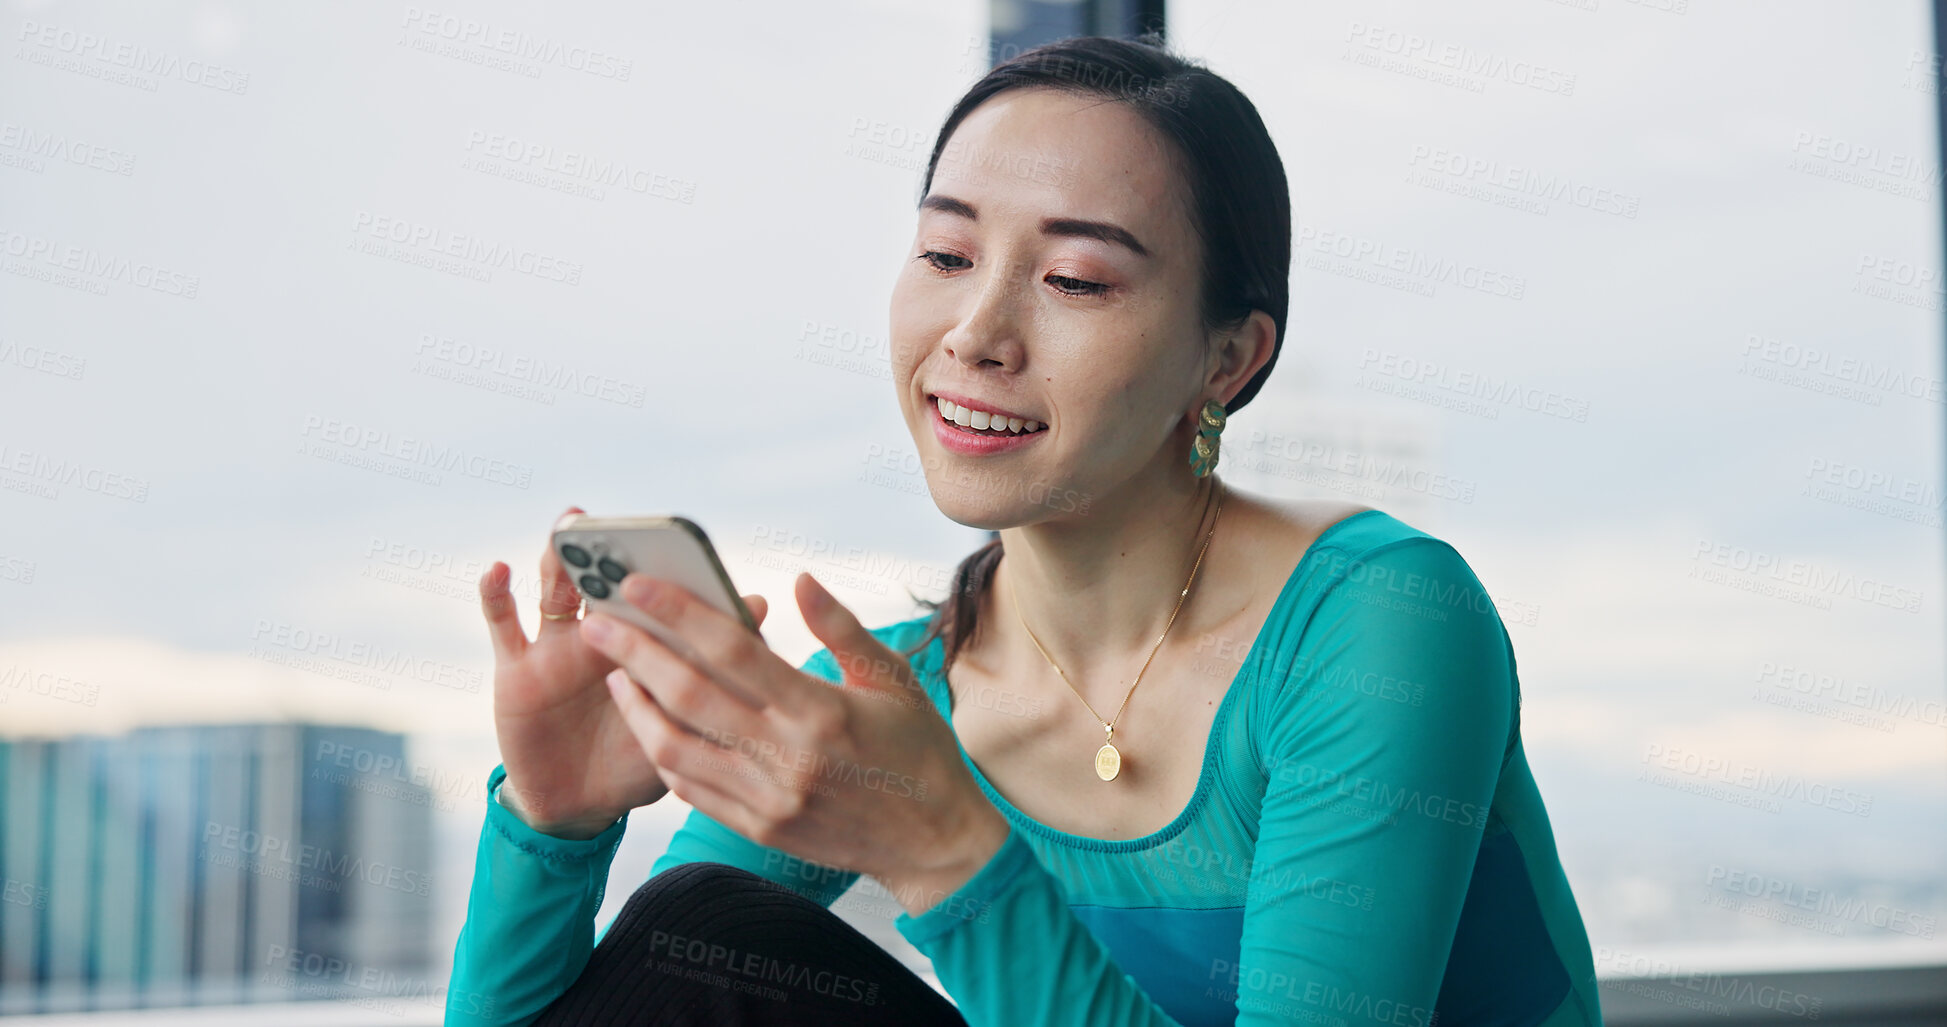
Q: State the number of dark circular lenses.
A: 3